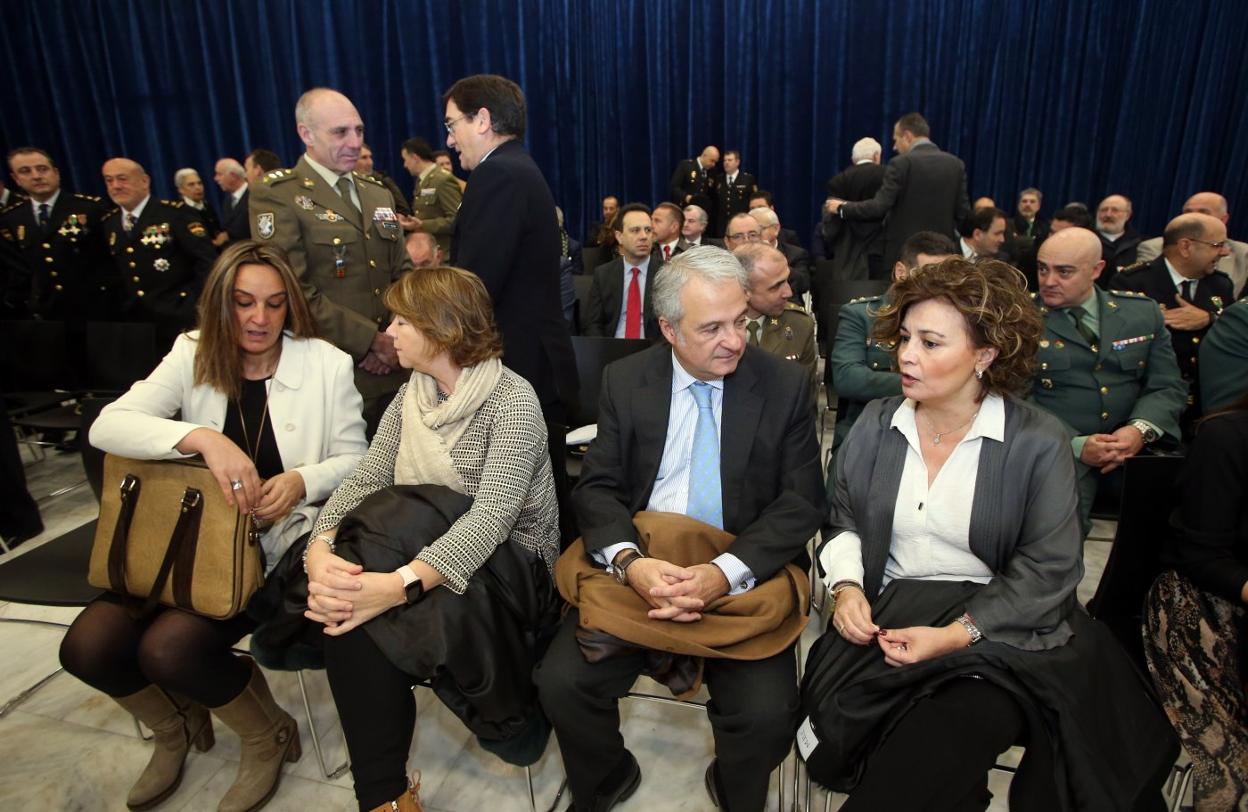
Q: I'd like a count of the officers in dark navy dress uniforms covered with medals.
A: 2